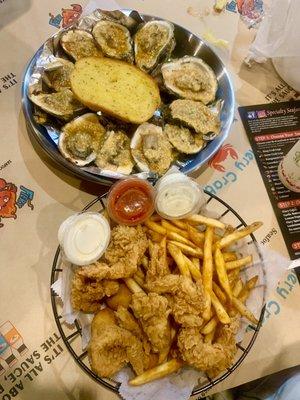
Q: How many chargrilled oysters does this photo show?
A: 11